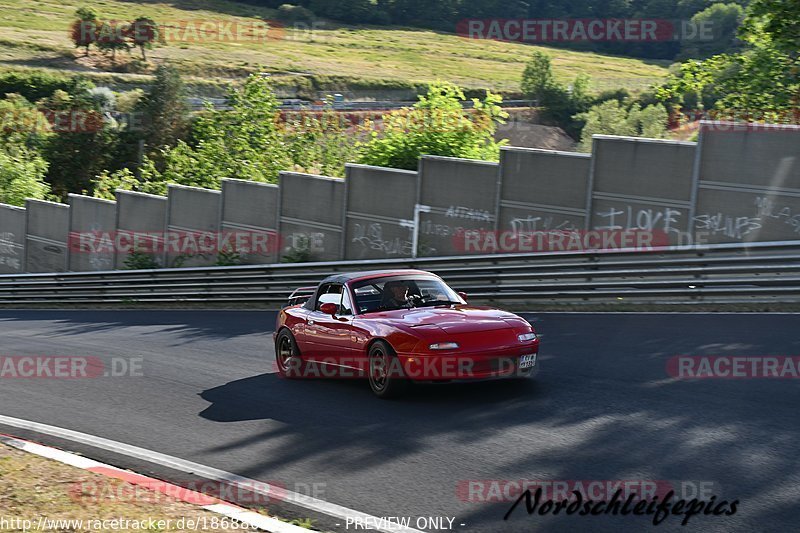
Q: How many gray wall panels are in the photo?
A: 12